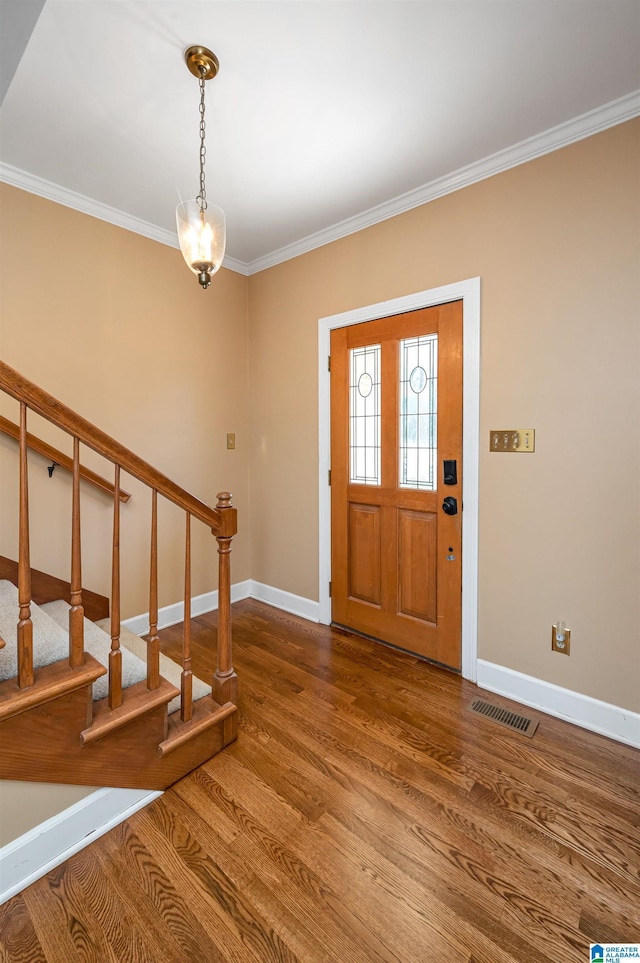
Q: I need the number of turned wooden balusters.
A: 5